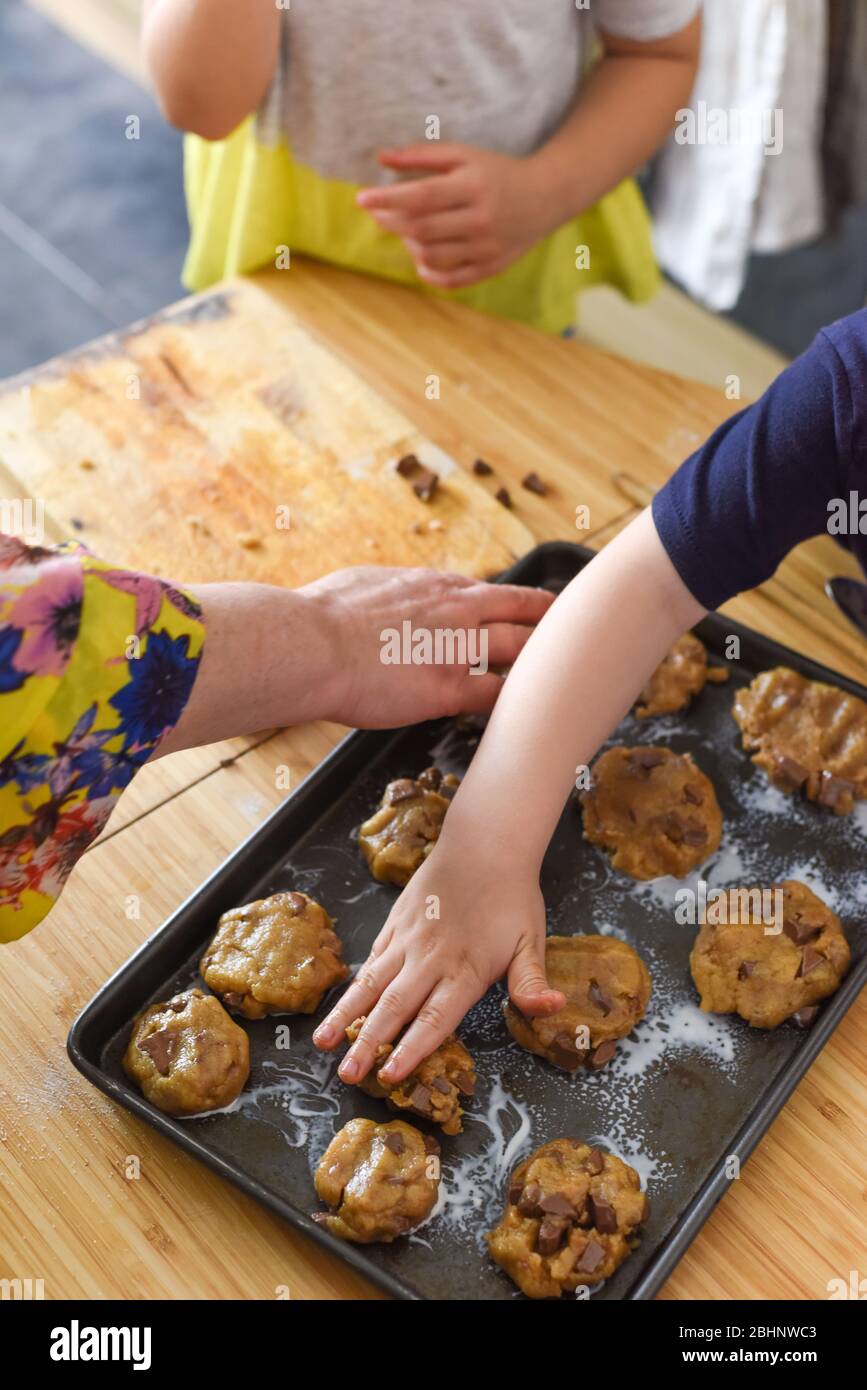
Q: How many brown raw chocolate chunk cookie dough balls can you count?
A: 11